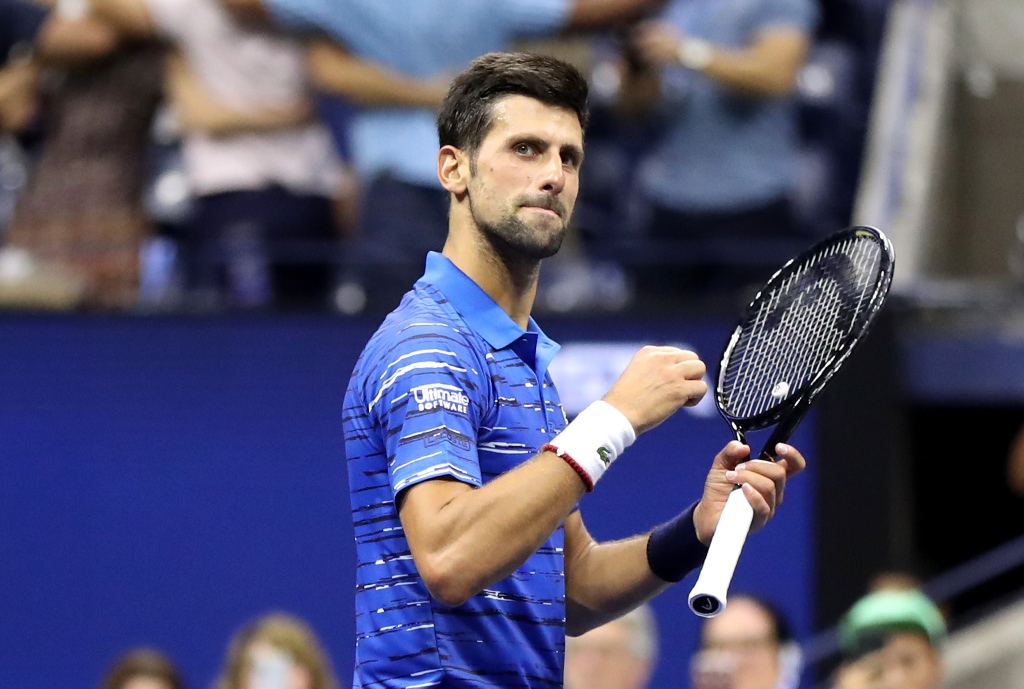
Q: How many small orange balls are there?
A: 0